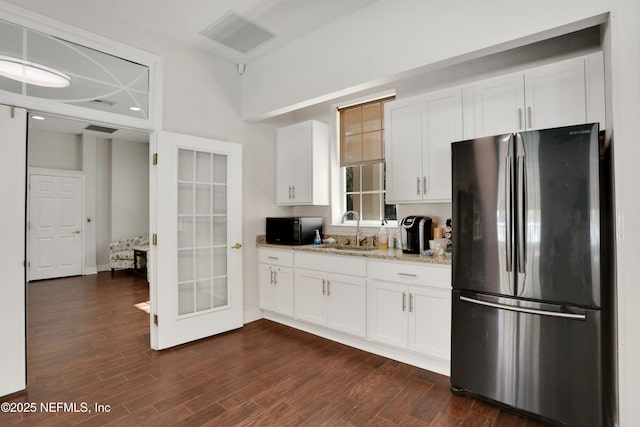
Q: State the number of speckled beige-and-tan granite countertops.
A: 1